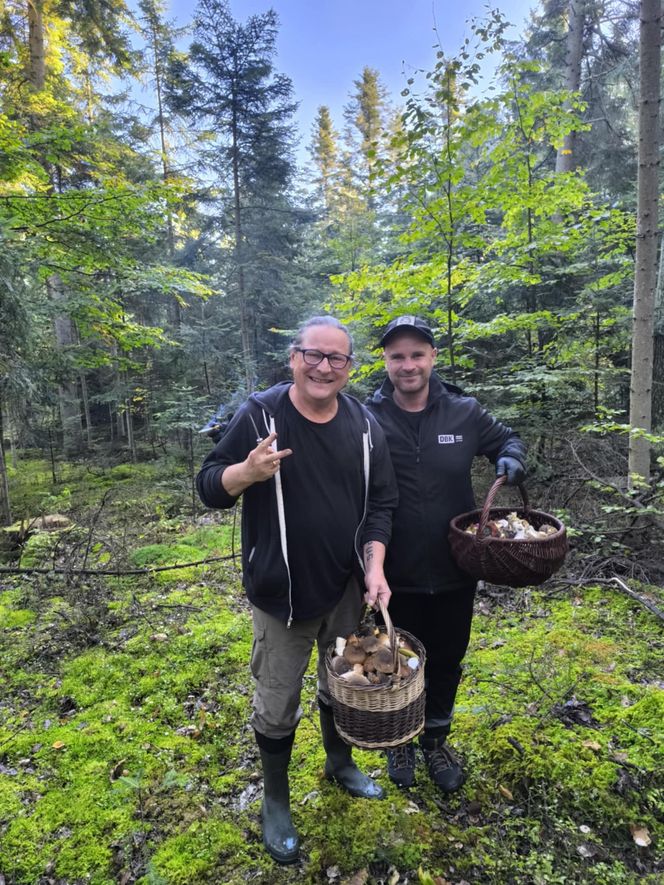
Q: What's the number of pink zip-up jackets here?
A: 0